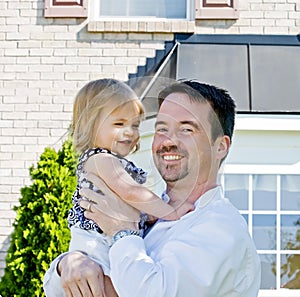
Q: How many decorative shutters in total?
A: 2